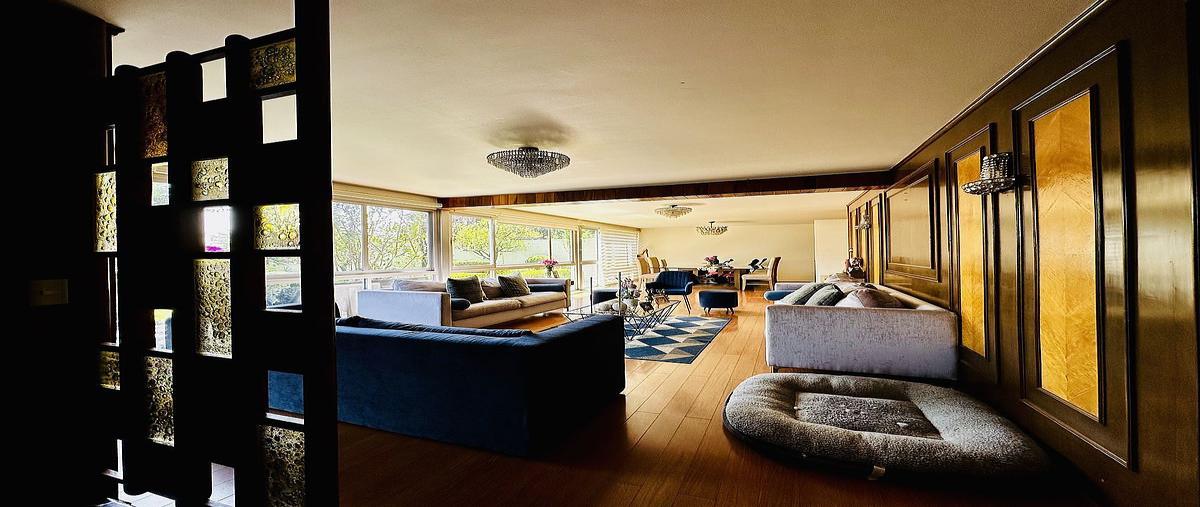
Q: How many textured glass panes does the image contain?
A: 9